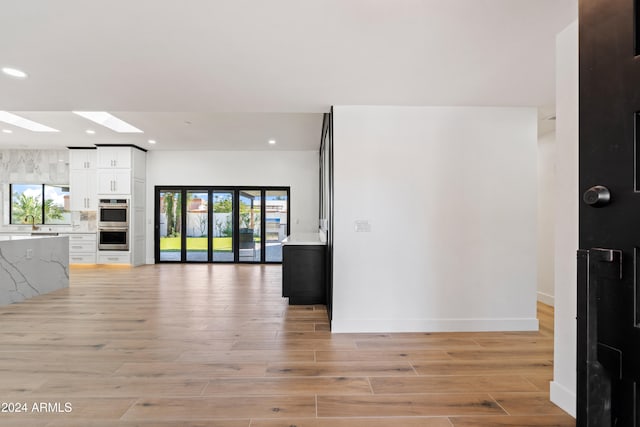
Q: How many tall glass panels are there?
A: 5